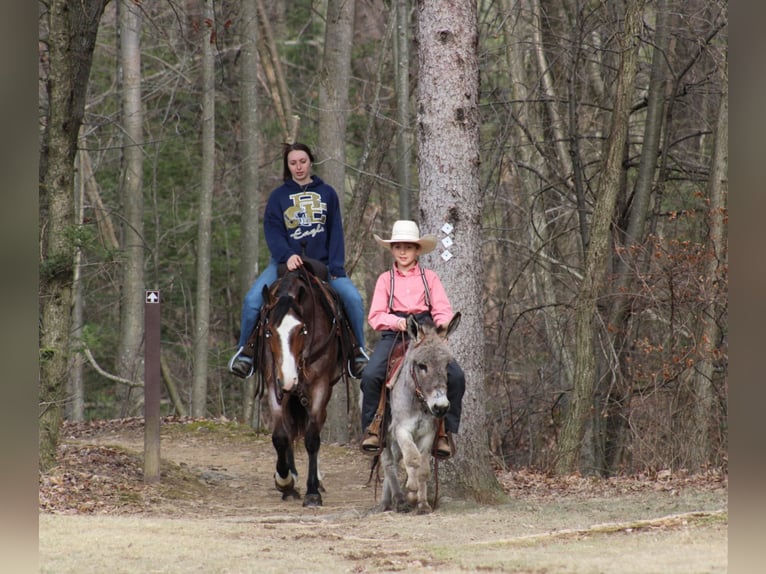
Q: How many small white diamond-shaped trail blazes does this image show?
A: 3